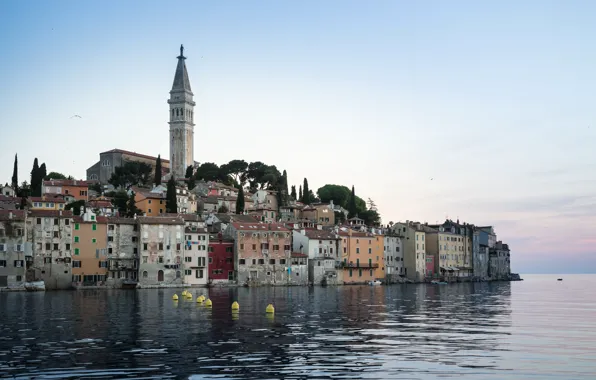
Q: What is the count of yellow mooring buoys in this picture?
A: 8